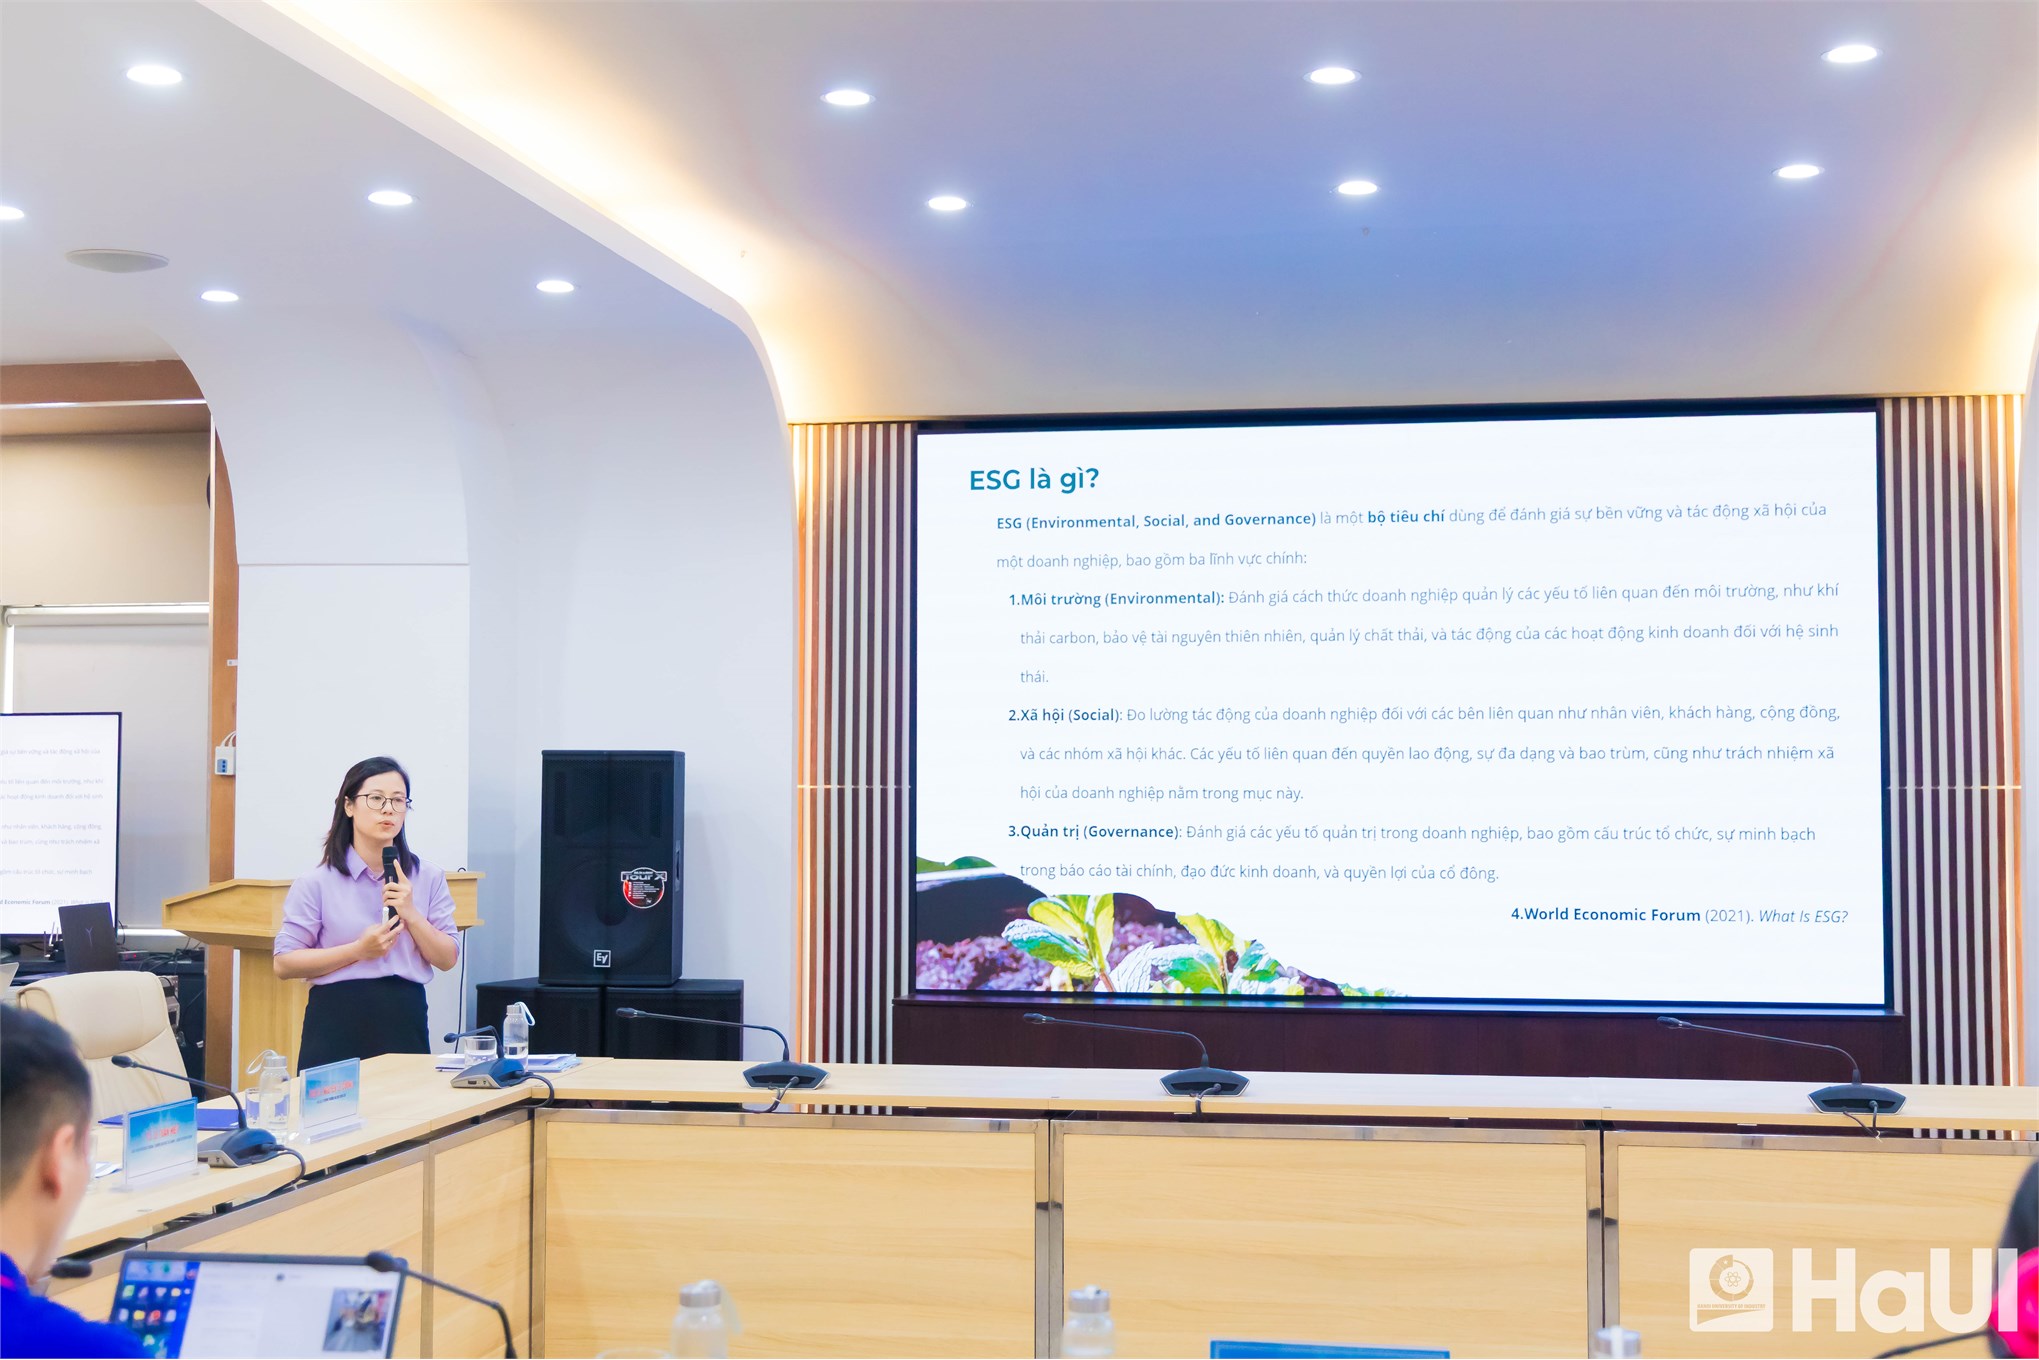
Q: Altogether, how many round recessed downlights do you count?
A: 11